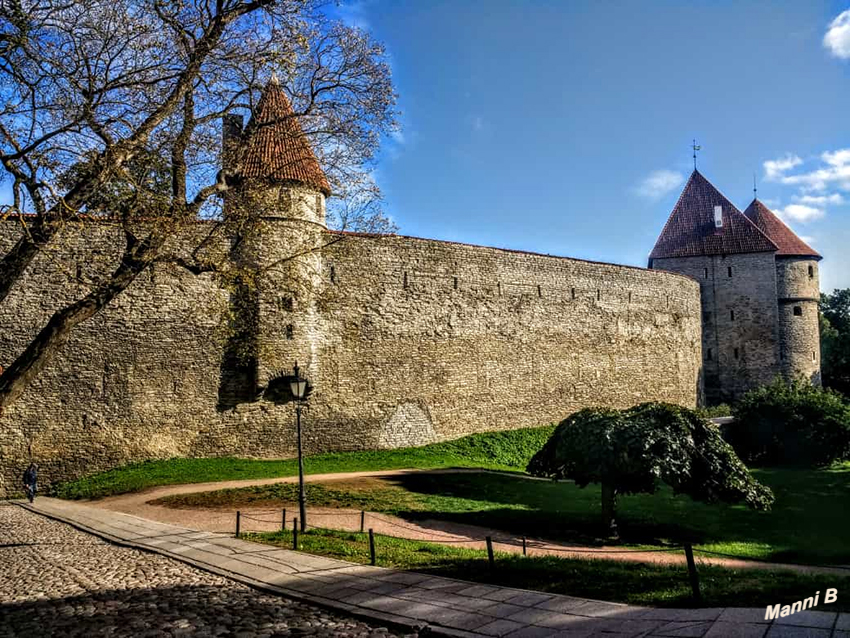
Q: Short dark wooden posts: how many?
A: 8